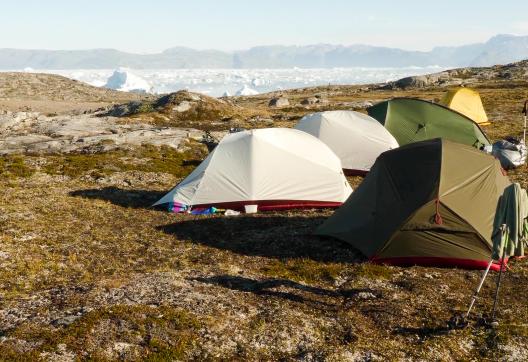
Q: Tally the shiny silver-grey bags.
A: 1